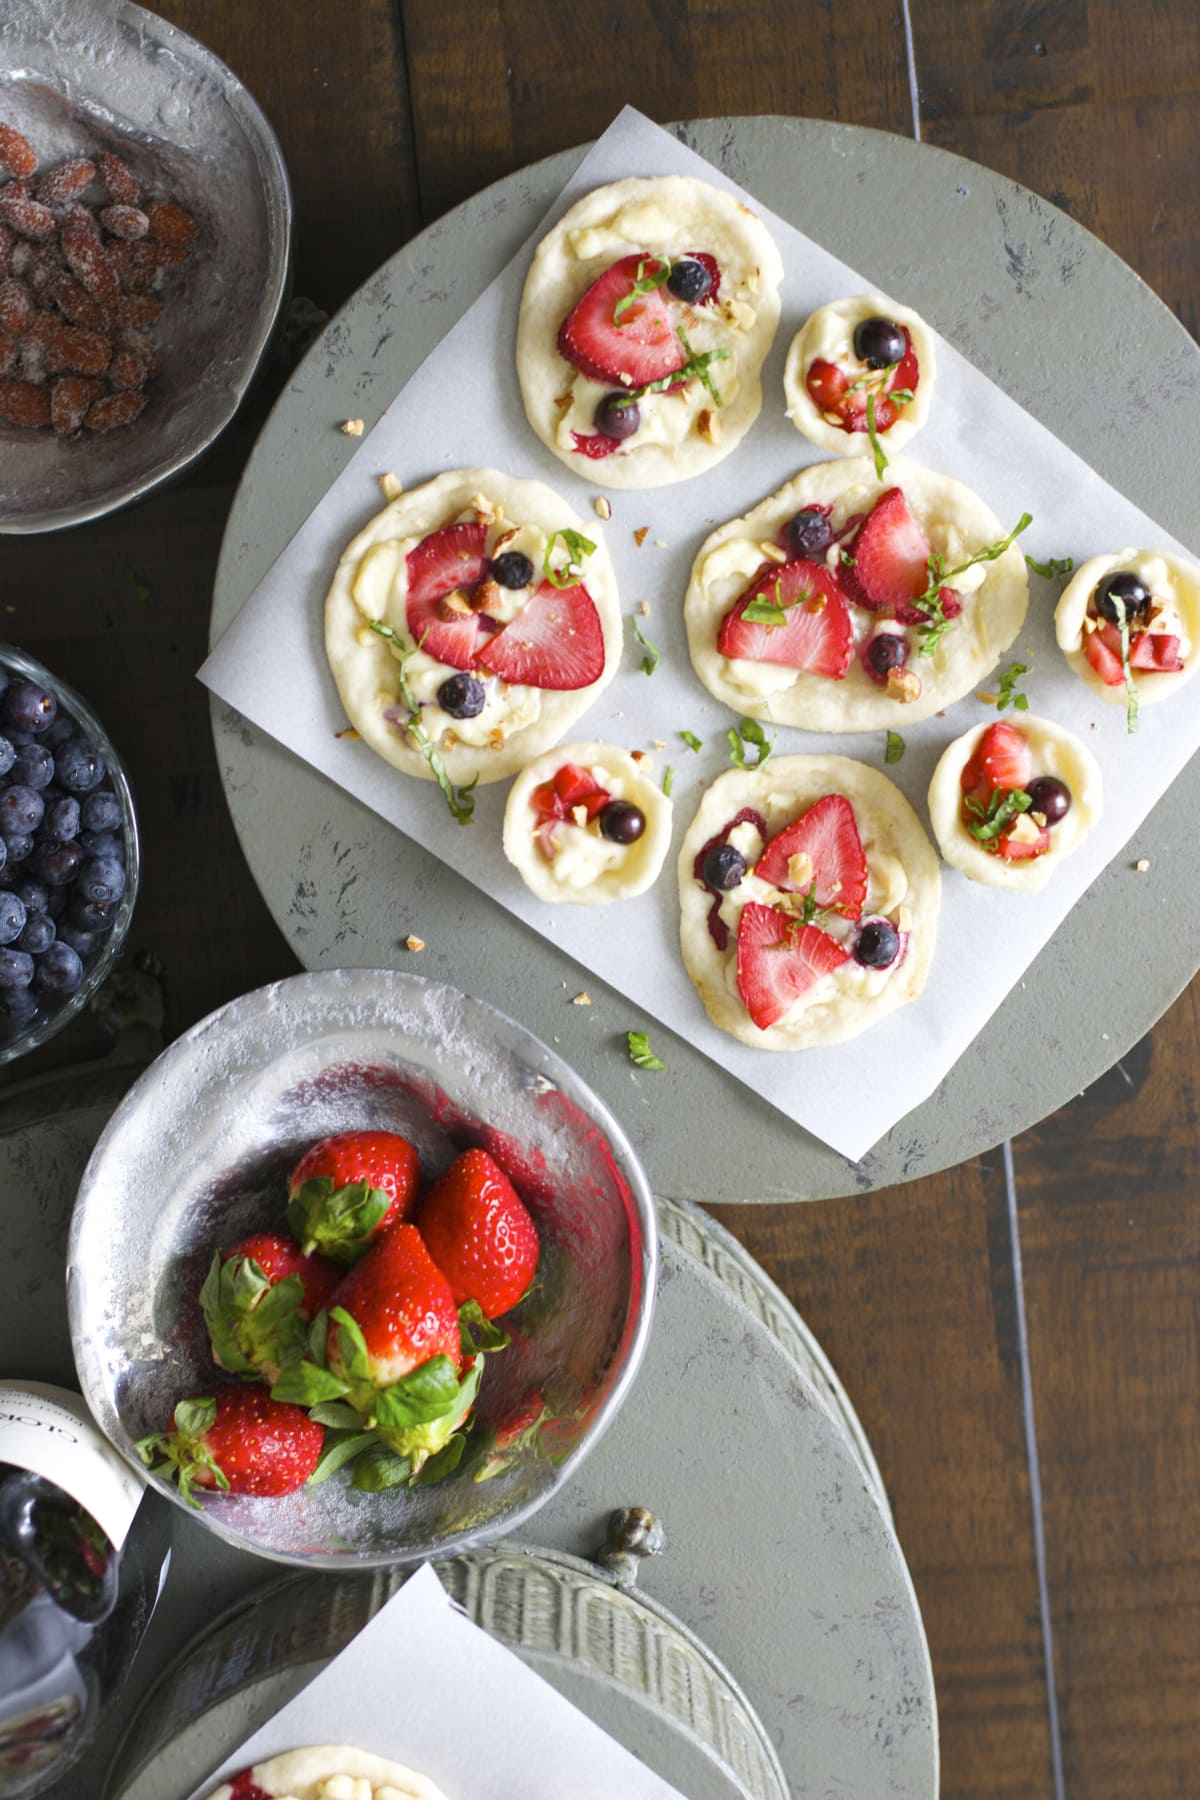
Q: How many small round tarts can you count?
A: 4